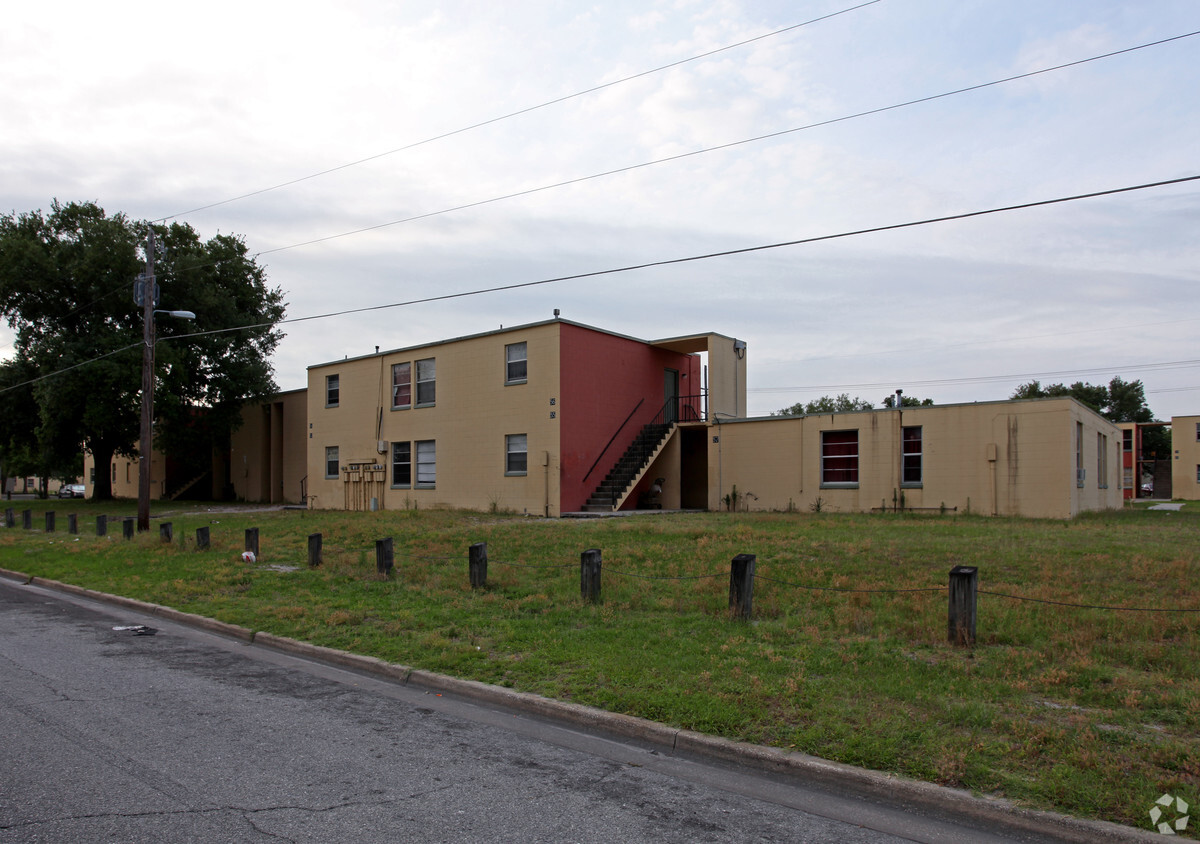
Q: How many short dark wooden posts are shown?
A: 15